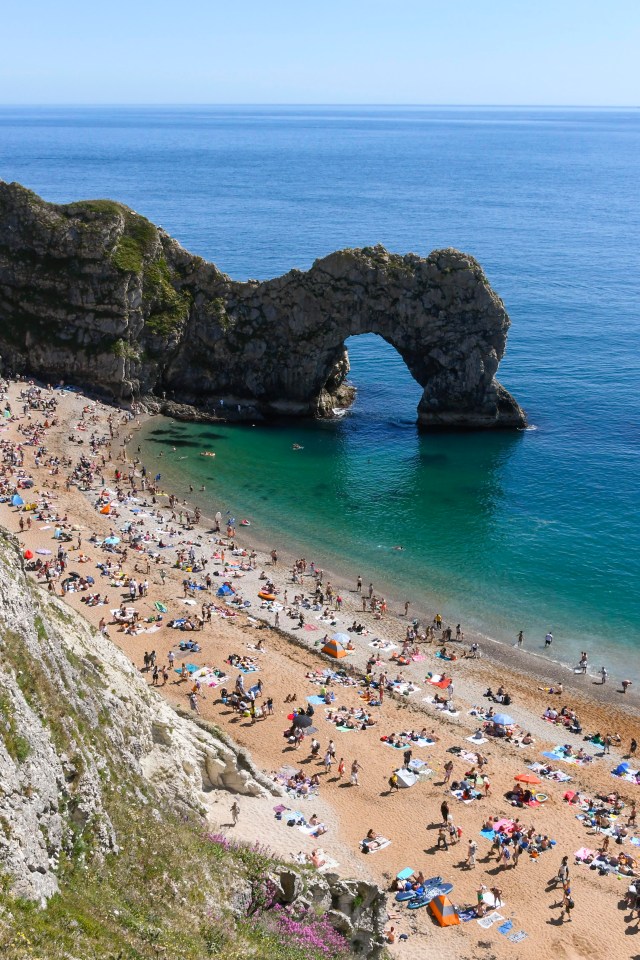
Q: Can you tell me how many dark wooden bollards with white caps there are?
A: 0